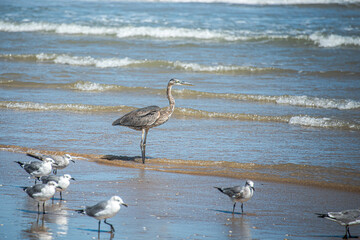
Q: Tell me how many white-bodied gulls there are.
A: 7